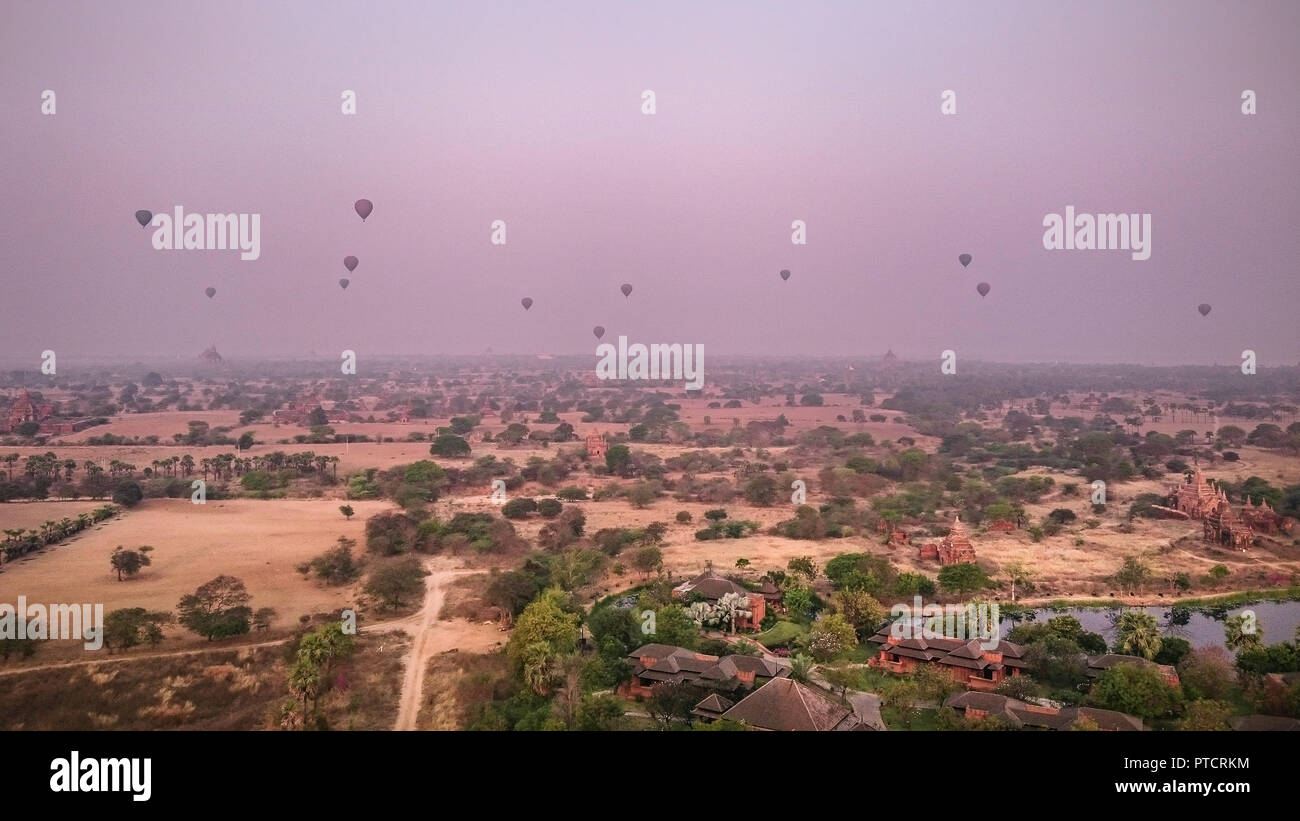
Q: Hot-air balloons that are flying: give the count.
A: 12